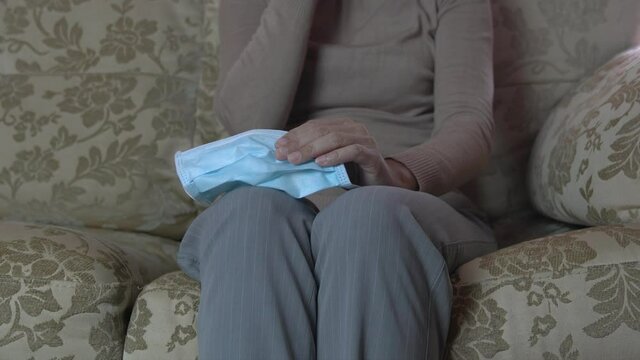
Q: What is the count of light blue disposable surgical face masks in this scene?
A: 1